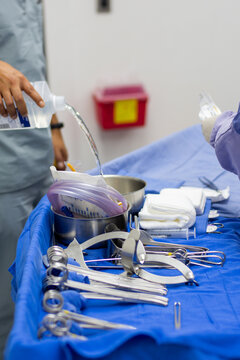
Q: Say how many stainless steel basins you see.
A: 2